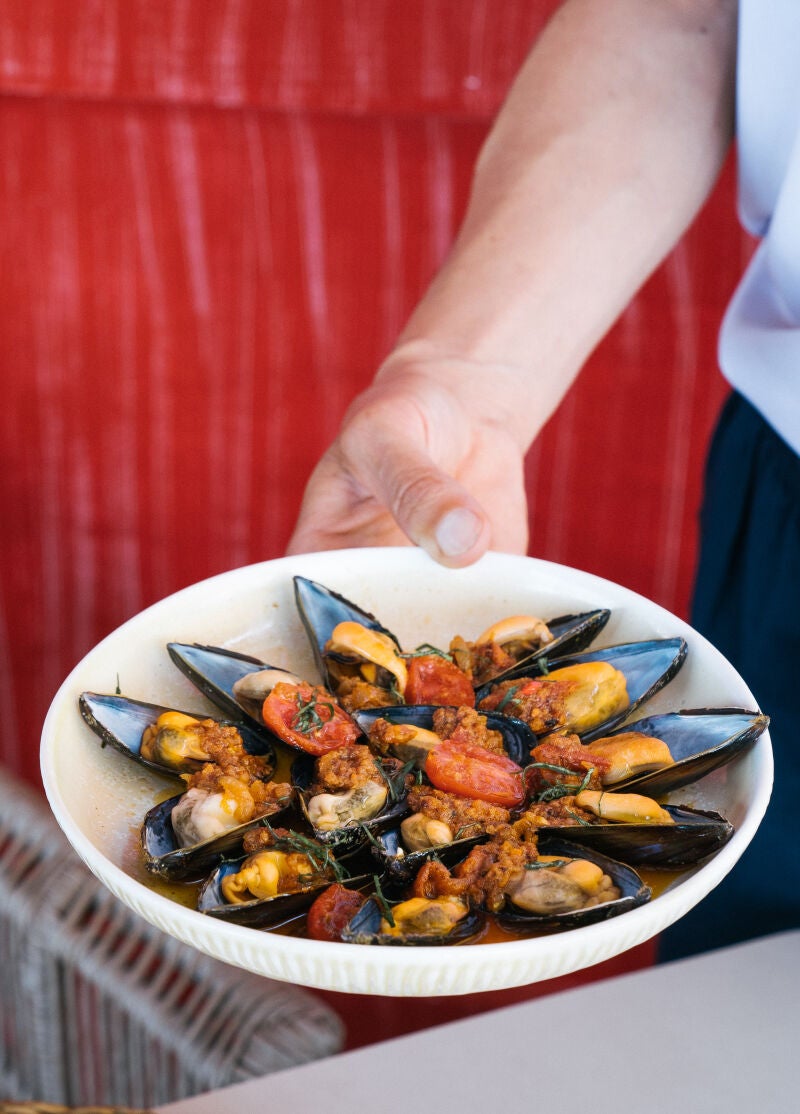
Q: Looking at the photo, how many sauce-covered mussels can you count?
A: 14